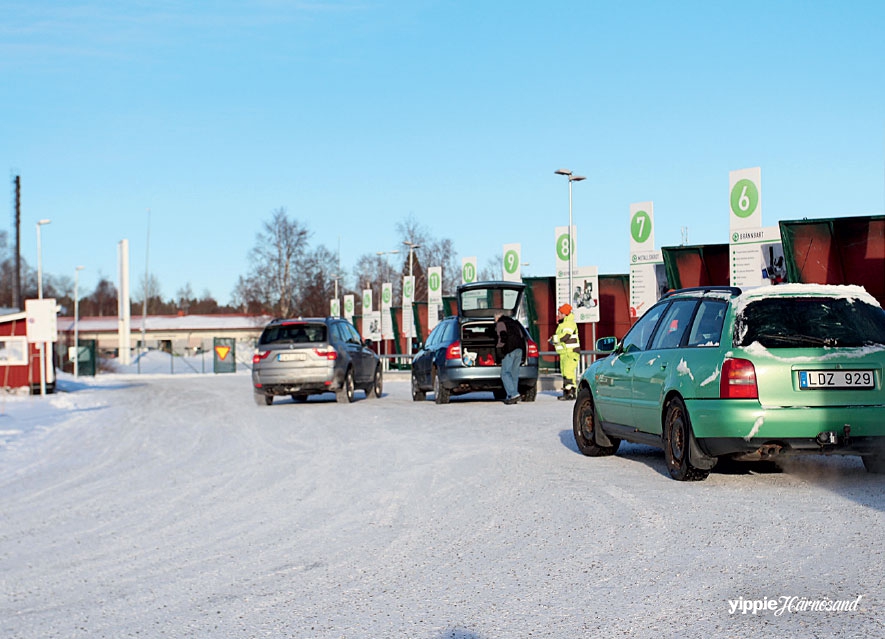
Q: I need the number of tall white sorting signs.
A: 11